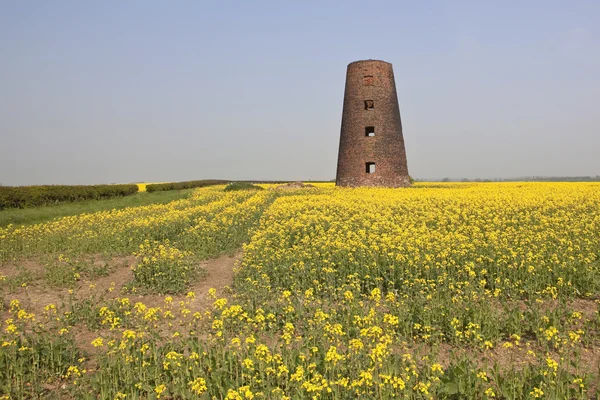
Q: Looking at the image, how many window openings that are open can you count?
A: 3